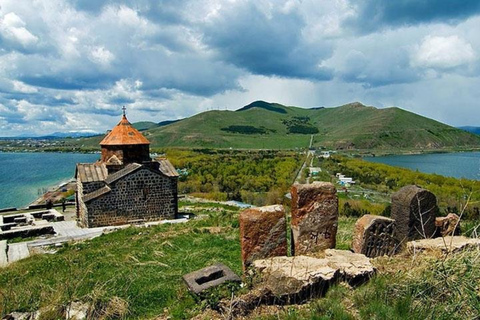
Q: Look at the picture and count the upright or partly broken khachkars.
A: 5